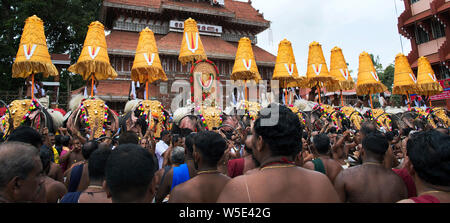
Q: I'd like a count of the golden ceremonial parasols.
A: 11